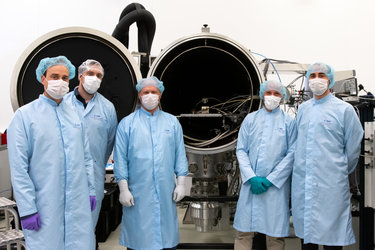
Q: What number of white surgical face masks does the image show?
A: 5